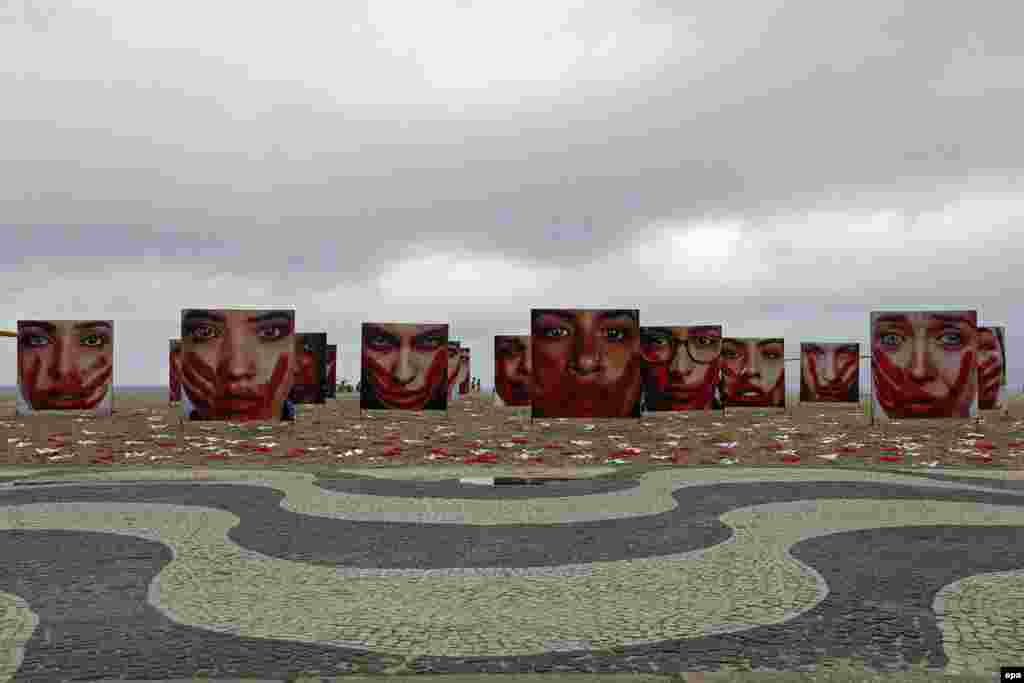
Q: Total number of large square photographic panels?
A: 15